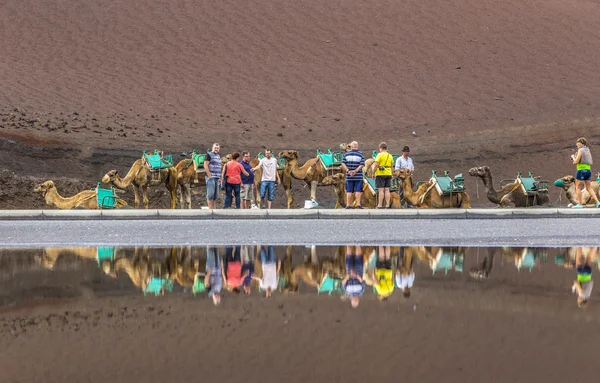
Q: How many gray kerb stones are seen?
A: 12